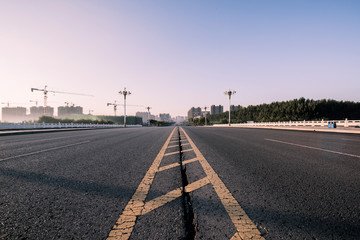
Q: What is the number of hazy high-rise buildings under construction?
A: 3